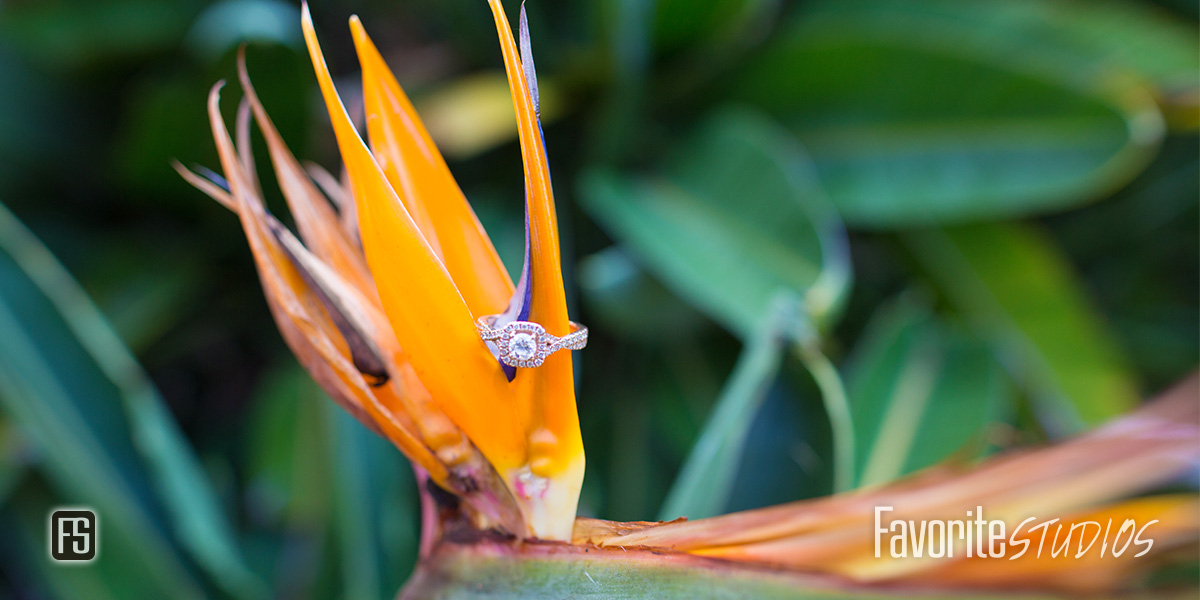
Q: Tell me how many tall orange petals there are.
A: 3